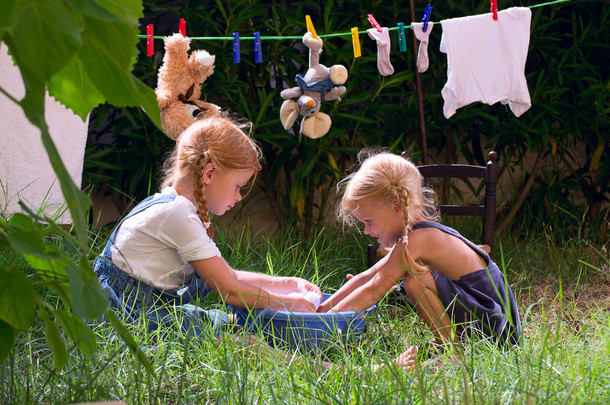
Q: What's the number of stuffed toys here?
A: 2